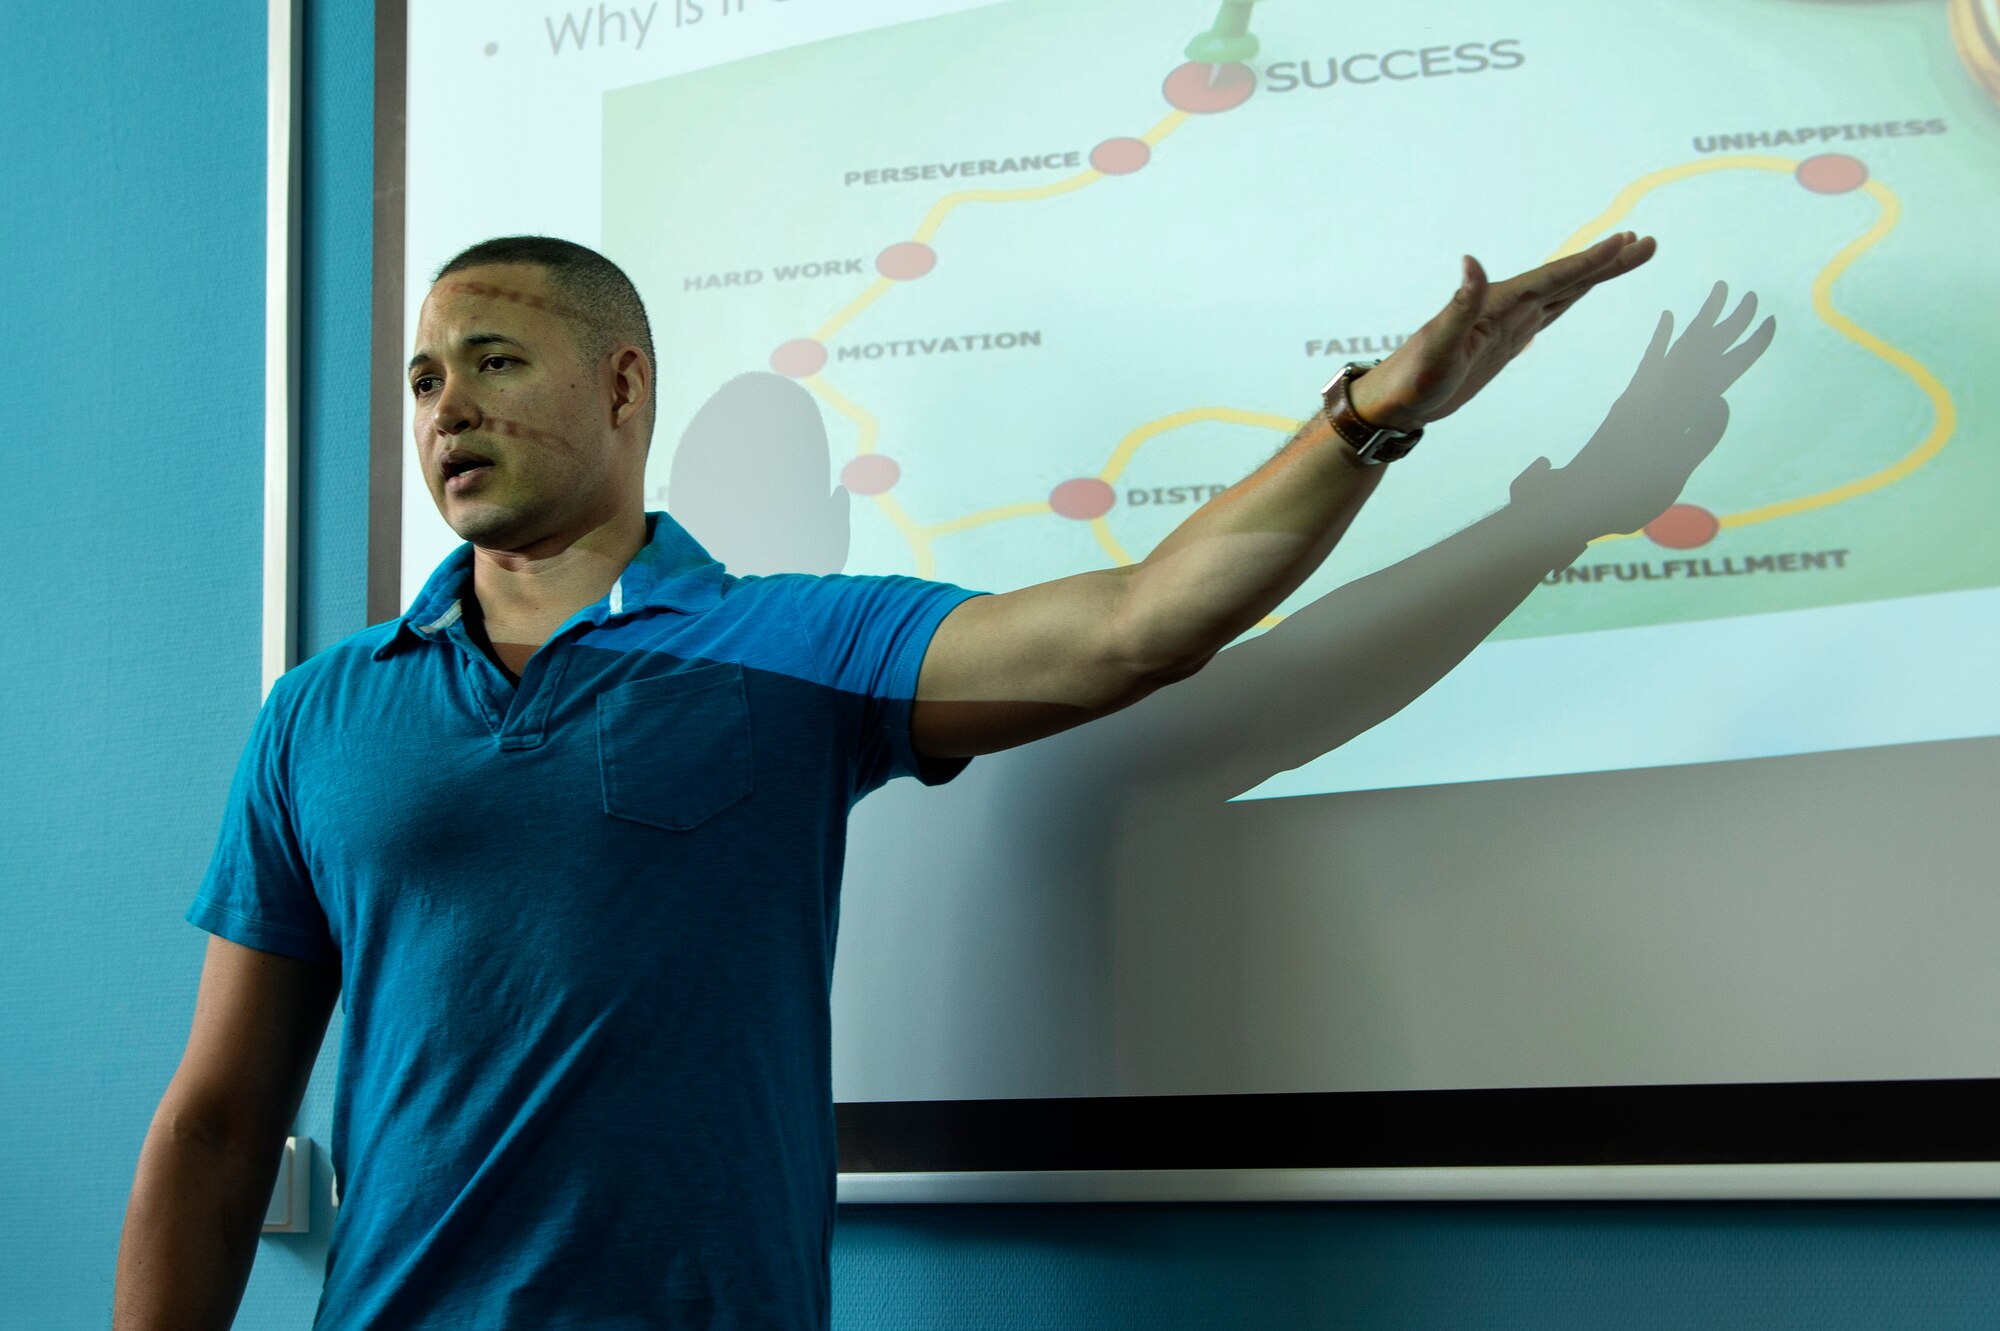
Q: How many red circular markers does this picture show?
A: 8